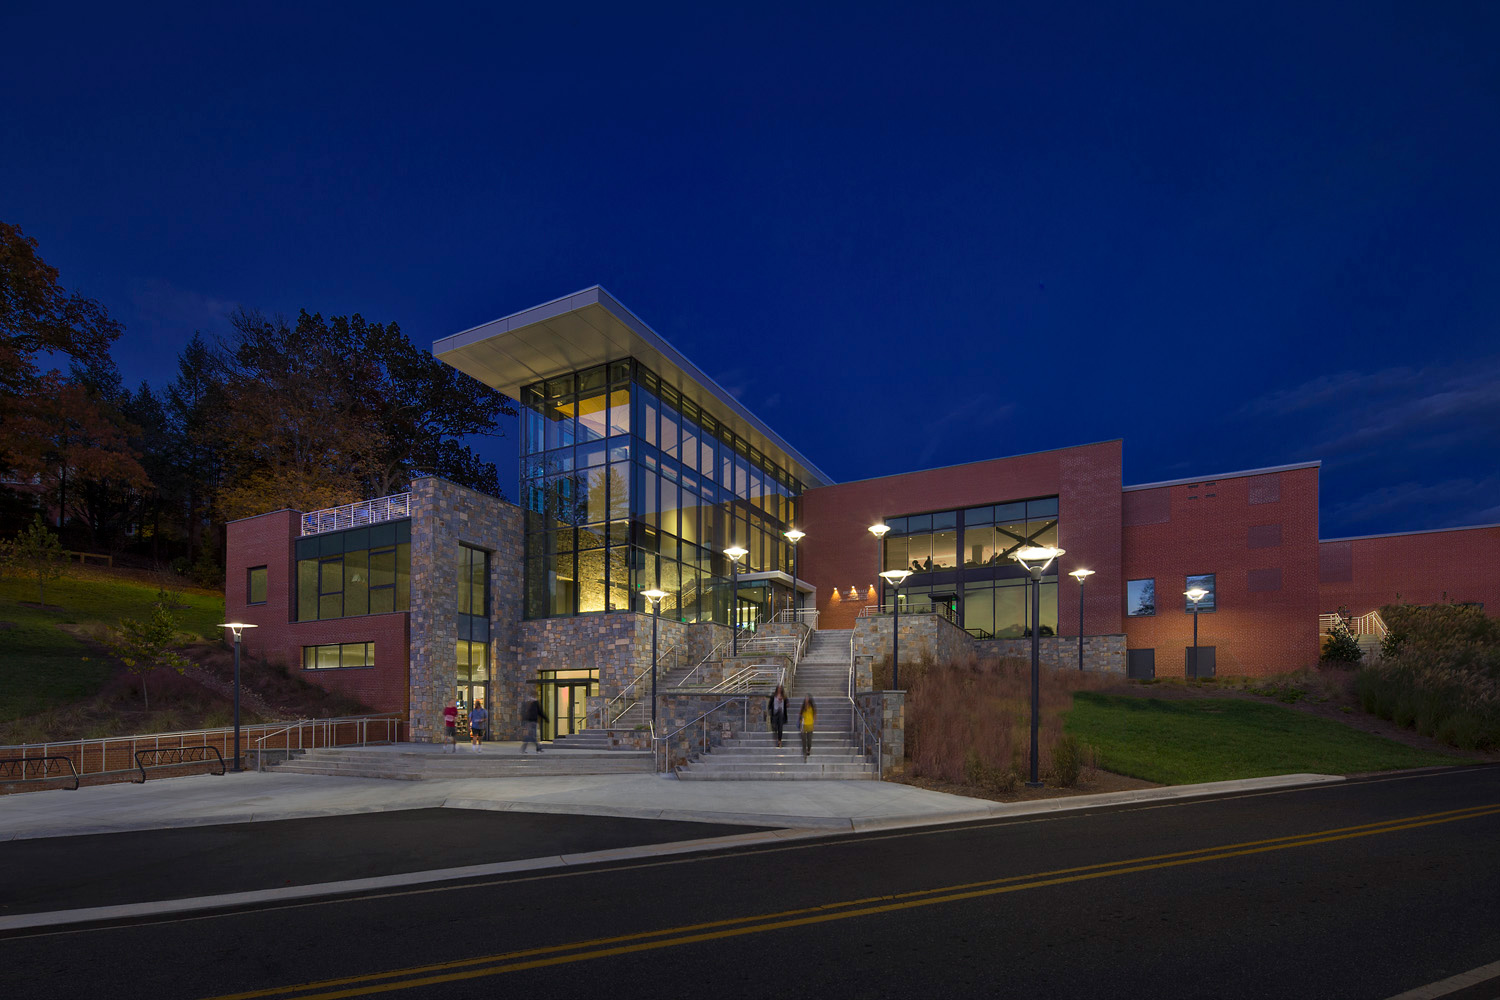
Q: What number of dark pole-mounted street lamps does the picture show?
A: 9